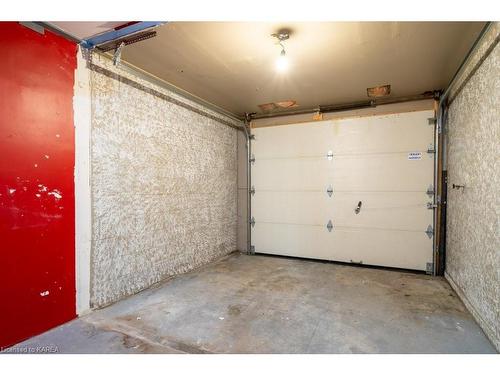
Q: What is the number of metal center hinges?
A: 3